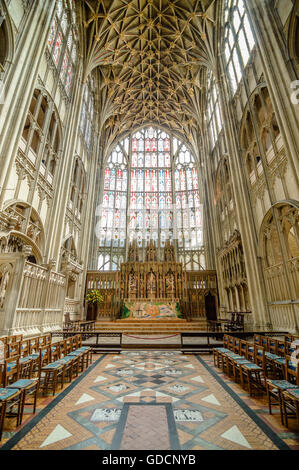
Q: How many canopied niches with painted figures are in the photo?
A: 3